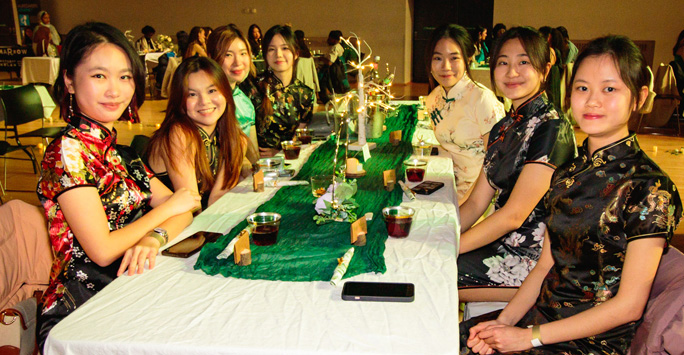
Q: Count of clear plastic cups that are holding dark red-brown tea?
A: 5